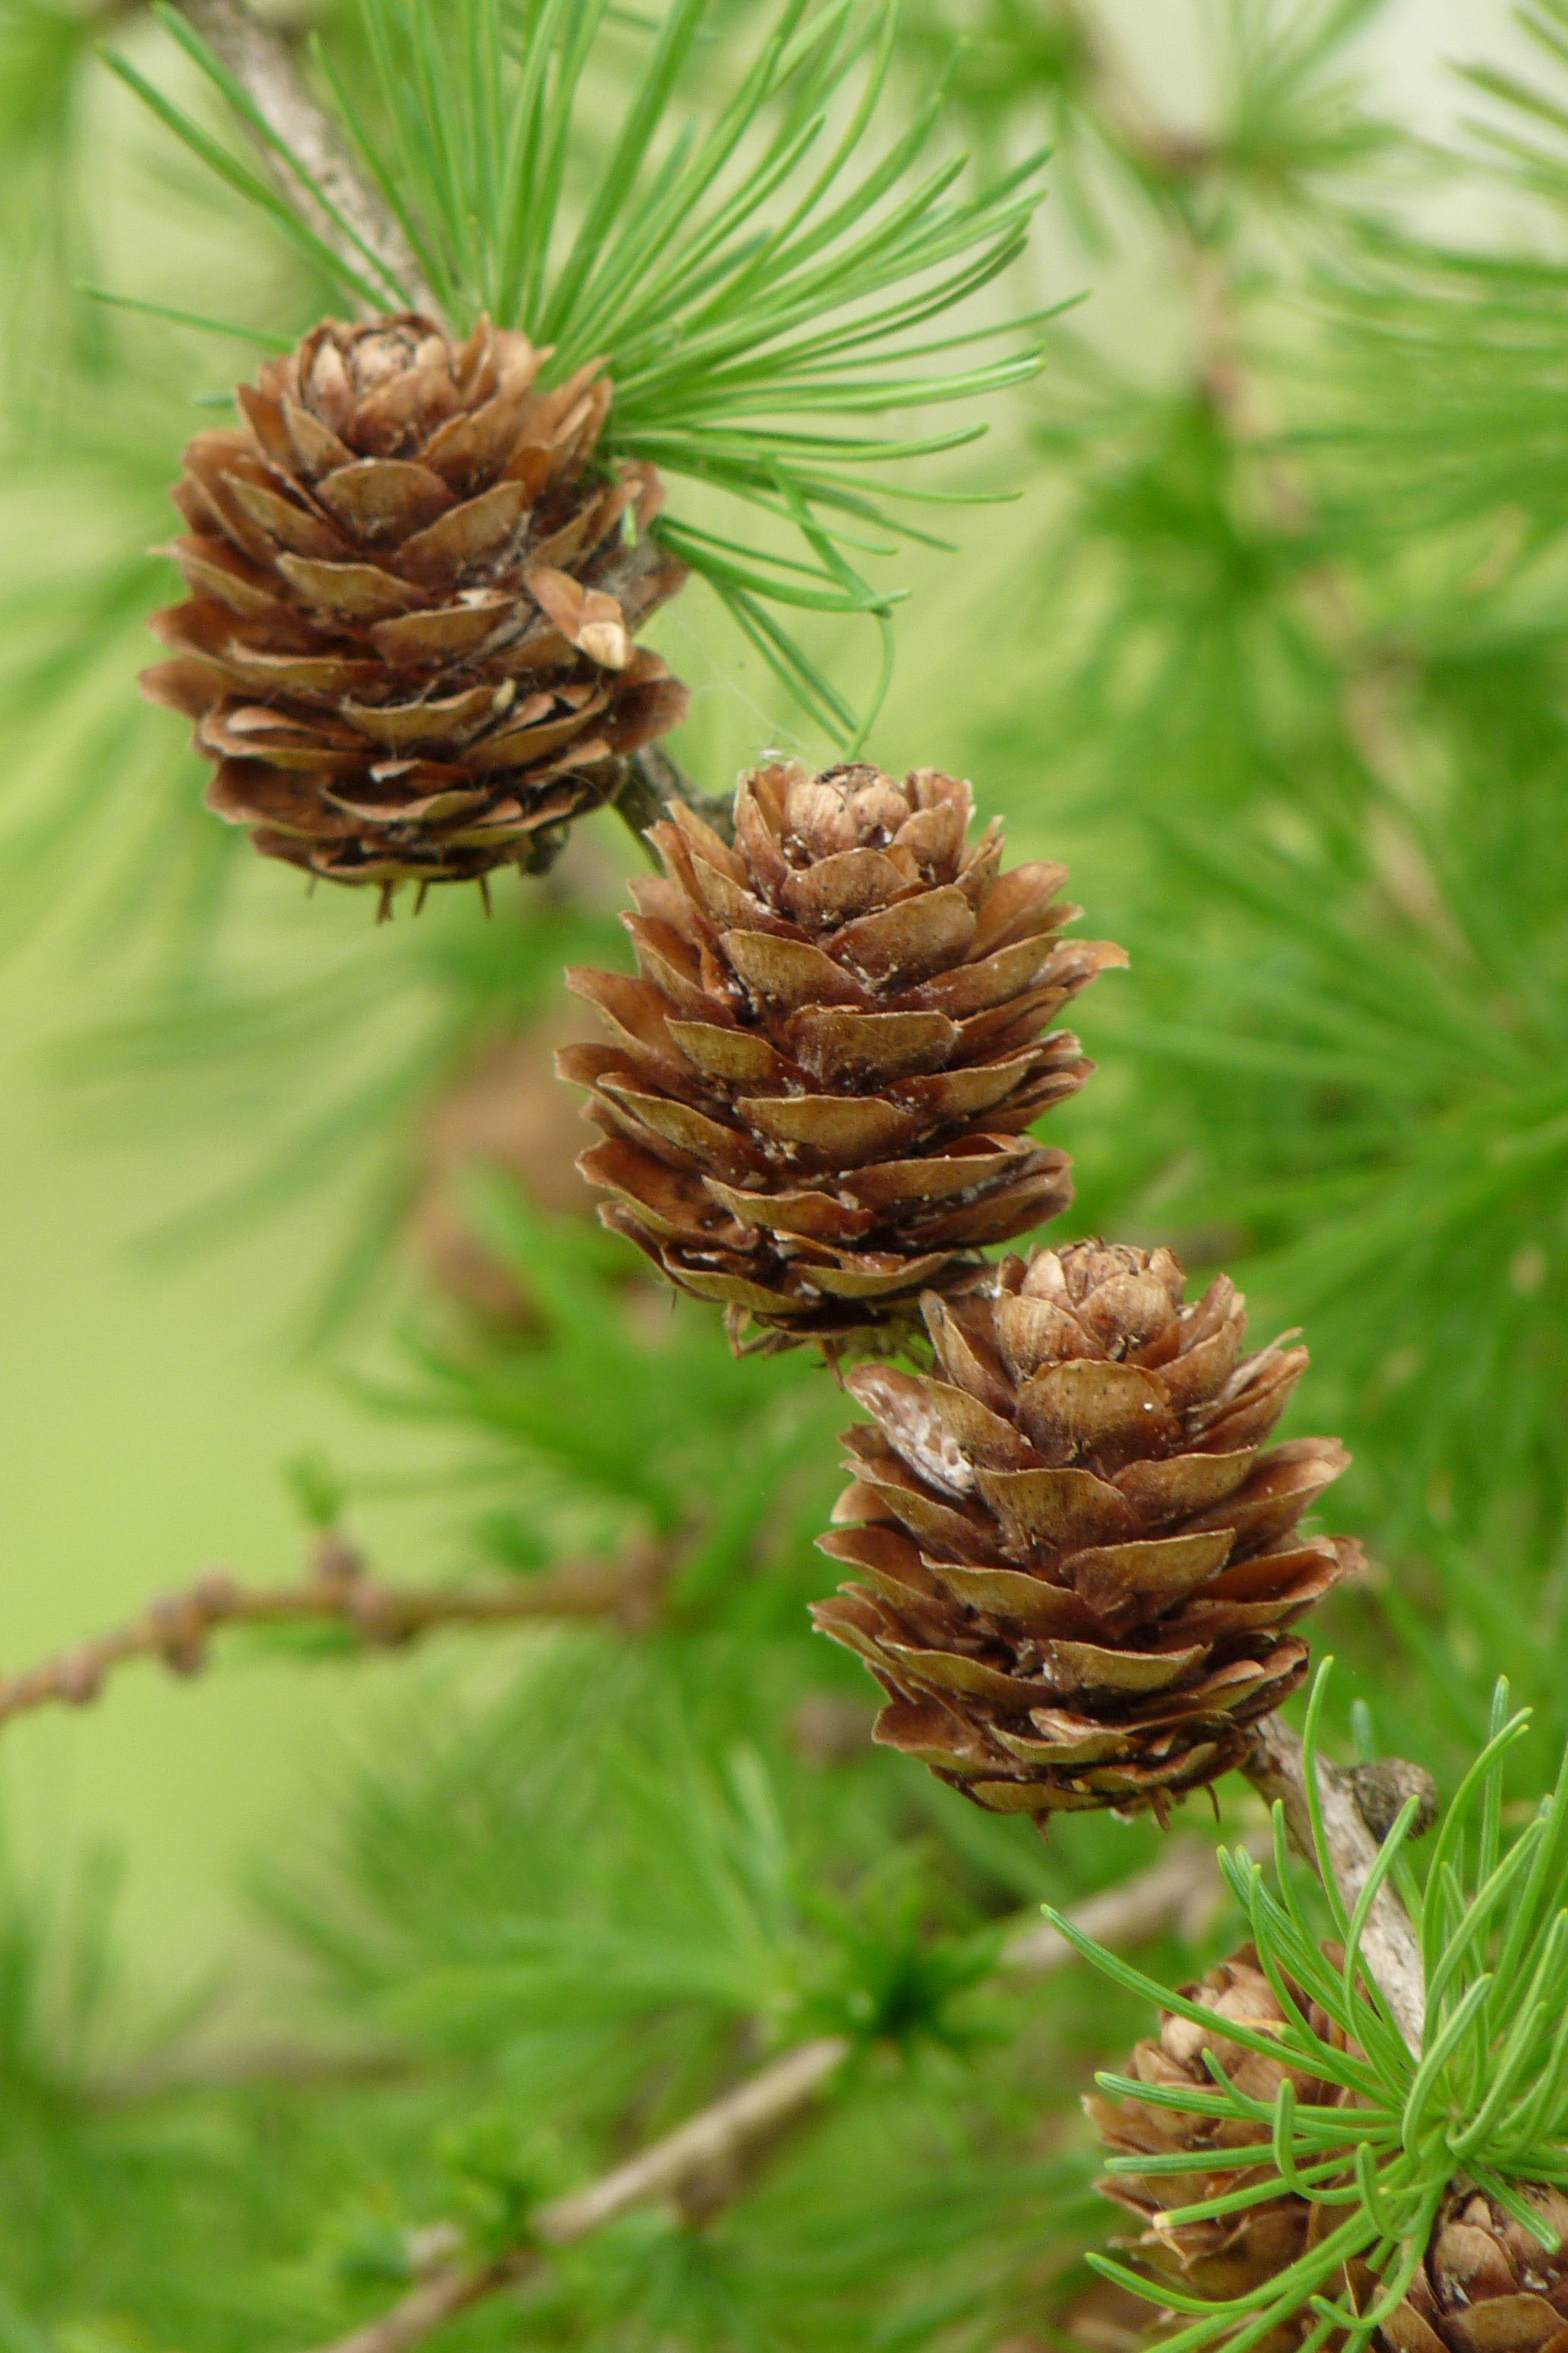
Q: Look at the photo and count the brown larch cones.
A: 5